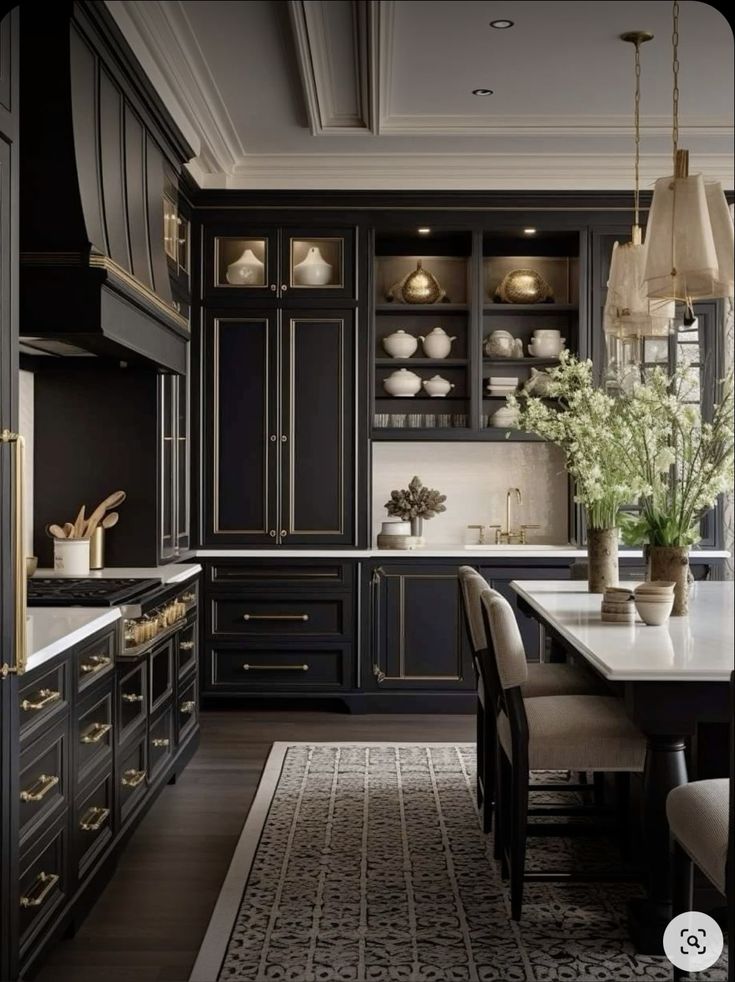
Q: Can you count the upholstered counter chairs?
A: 3